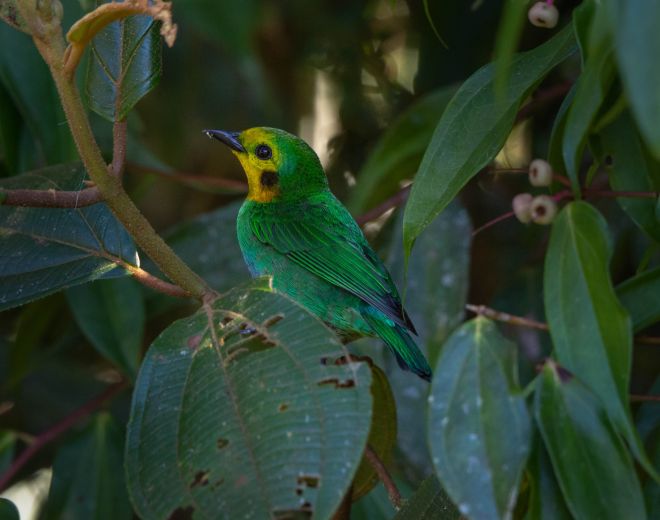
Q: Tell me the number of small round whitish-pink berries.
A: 4